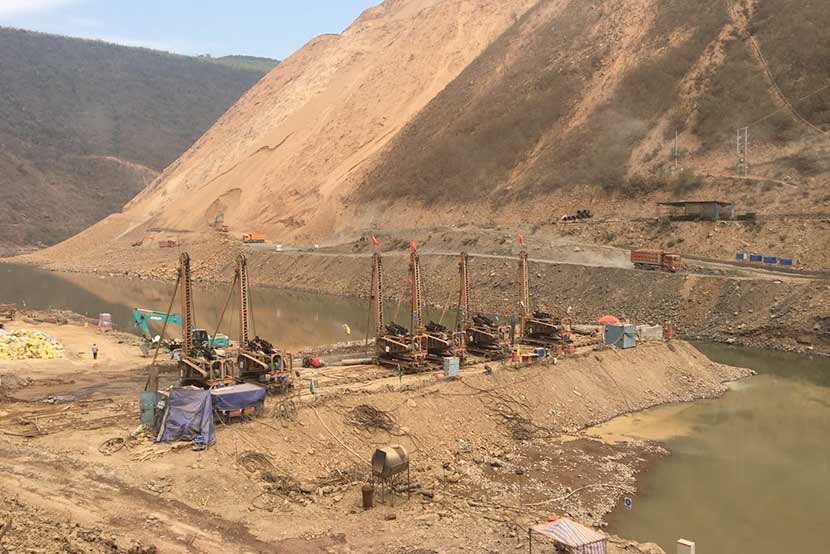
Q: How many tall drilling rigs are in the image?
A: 6